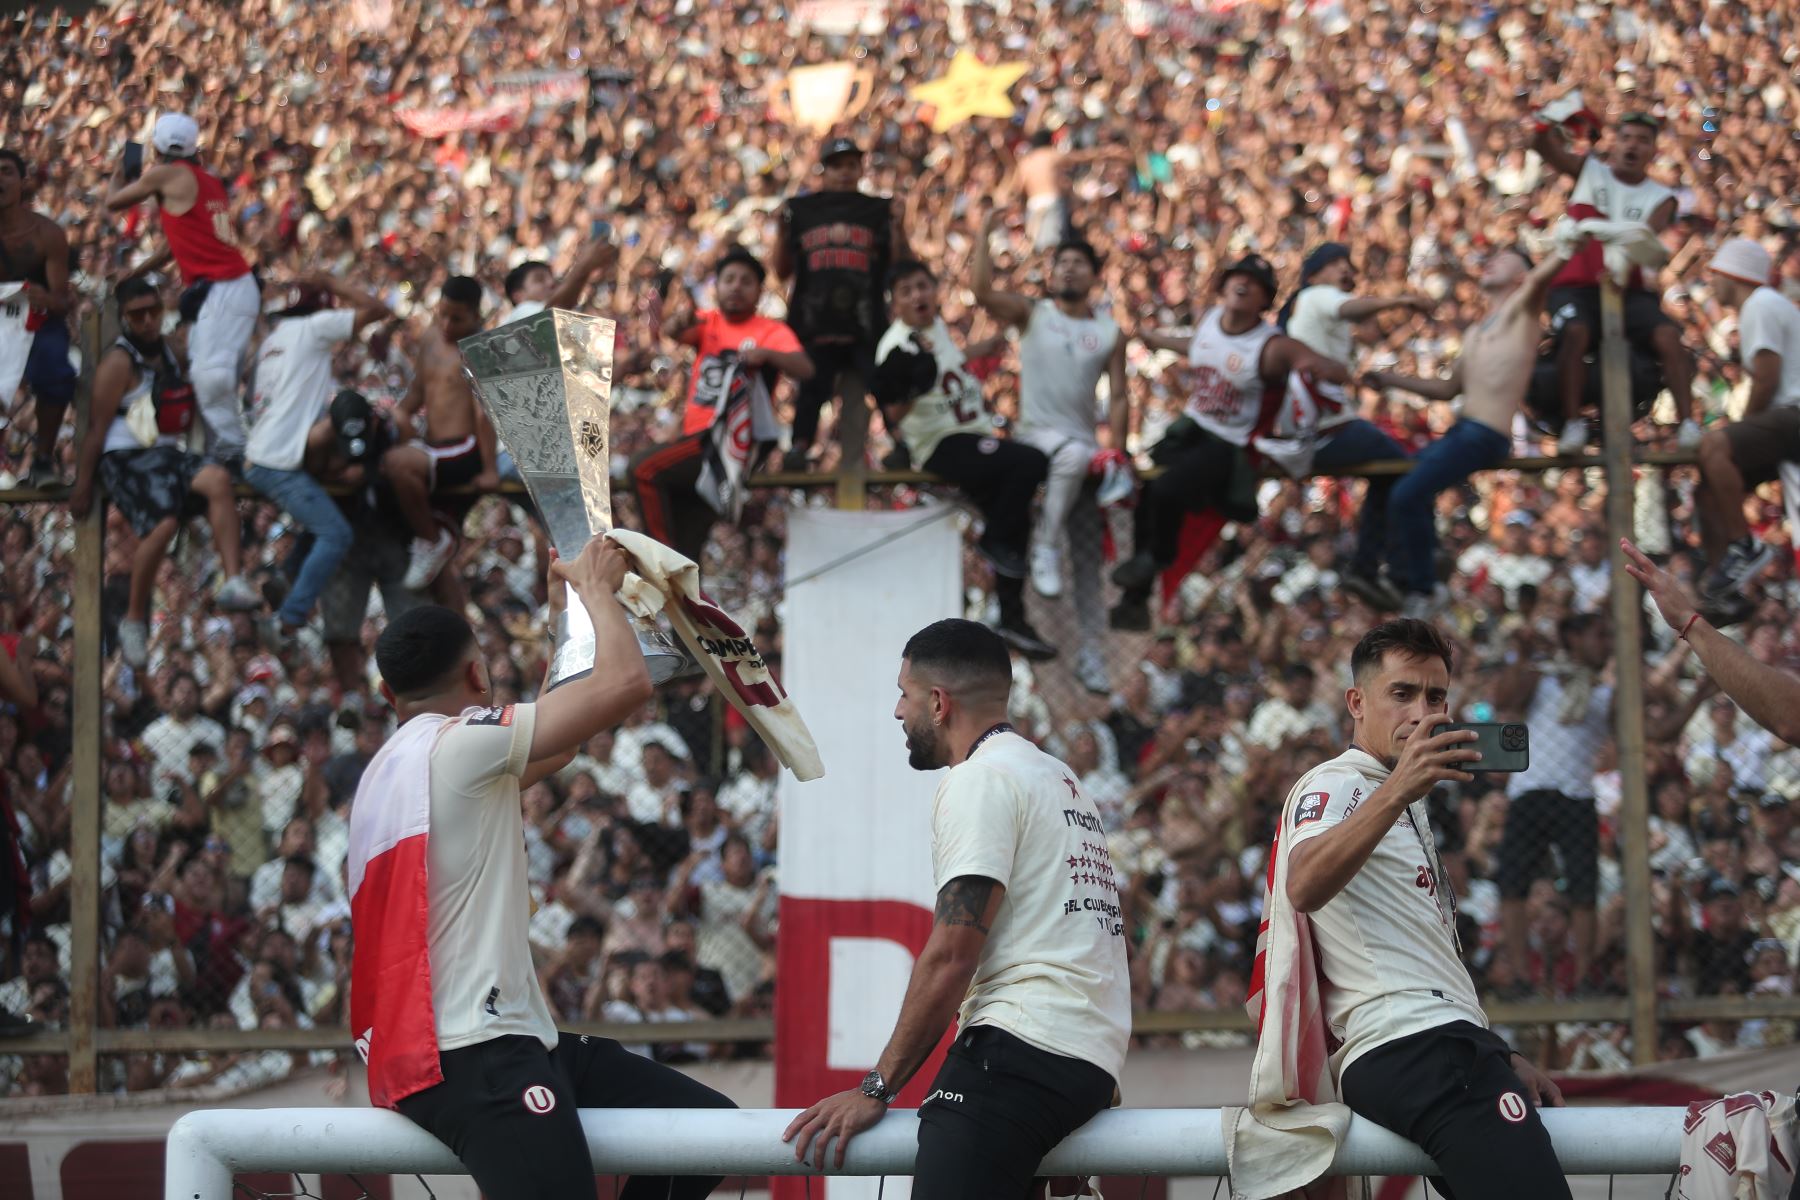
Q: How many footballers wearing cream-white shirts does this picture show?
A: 3